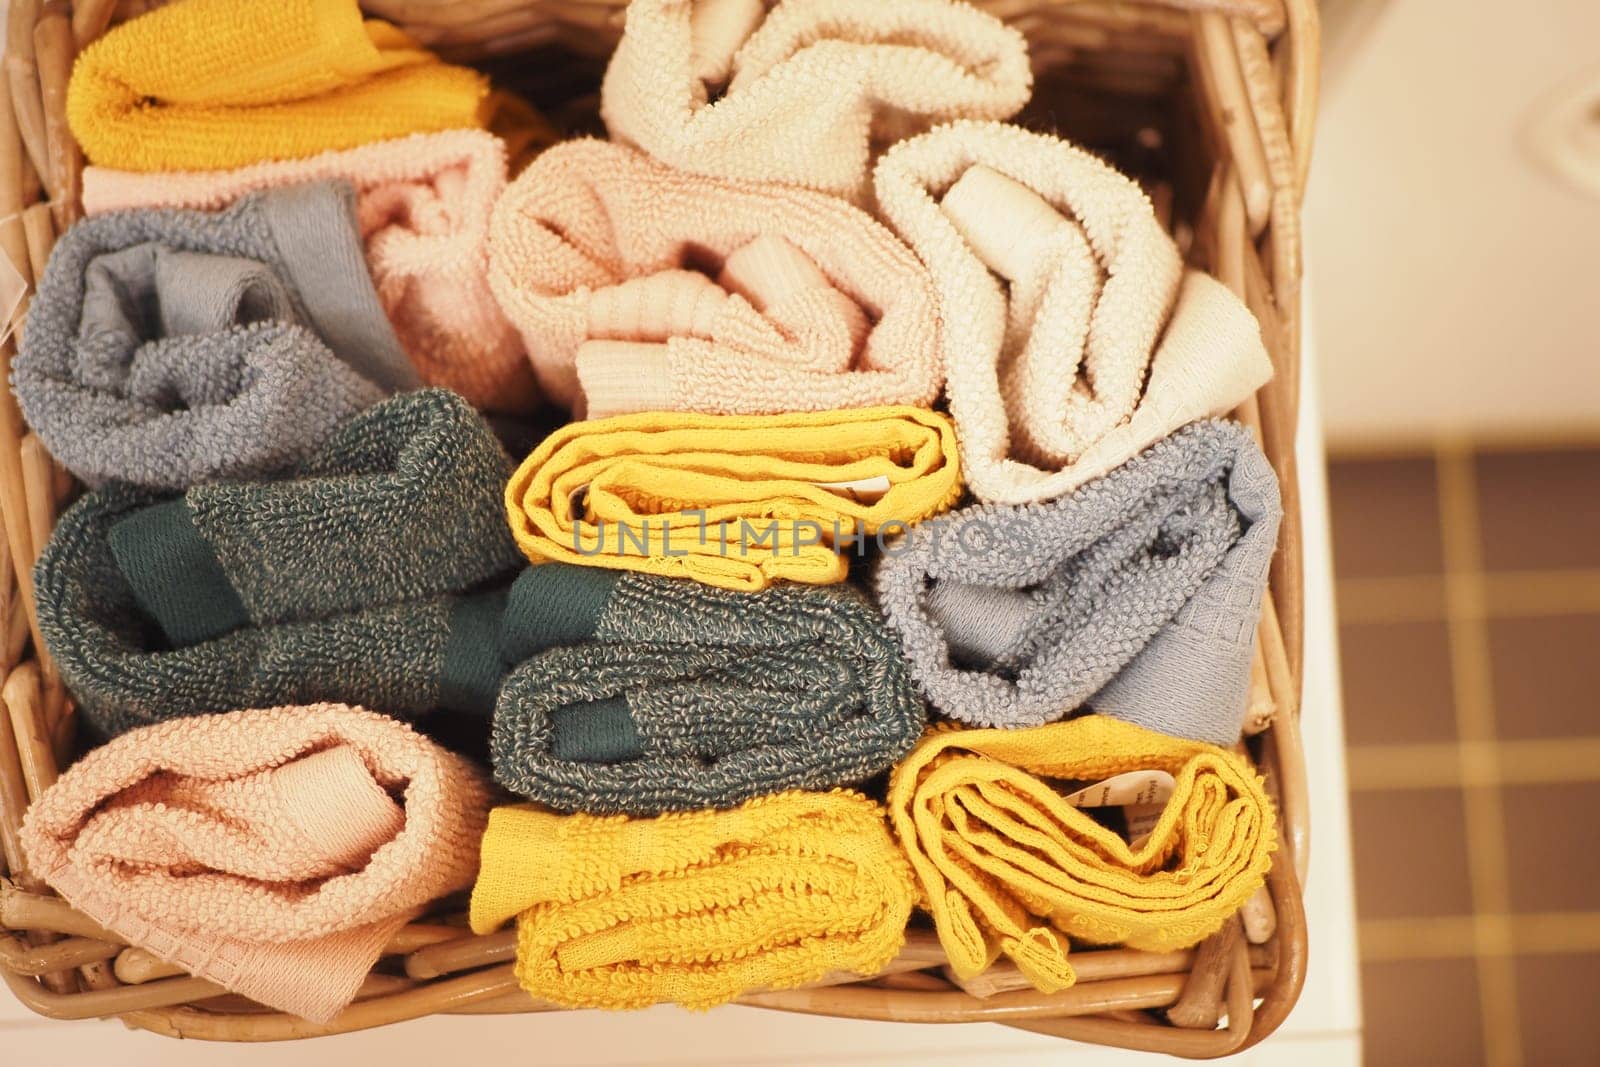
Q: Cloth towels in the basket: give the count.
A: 13